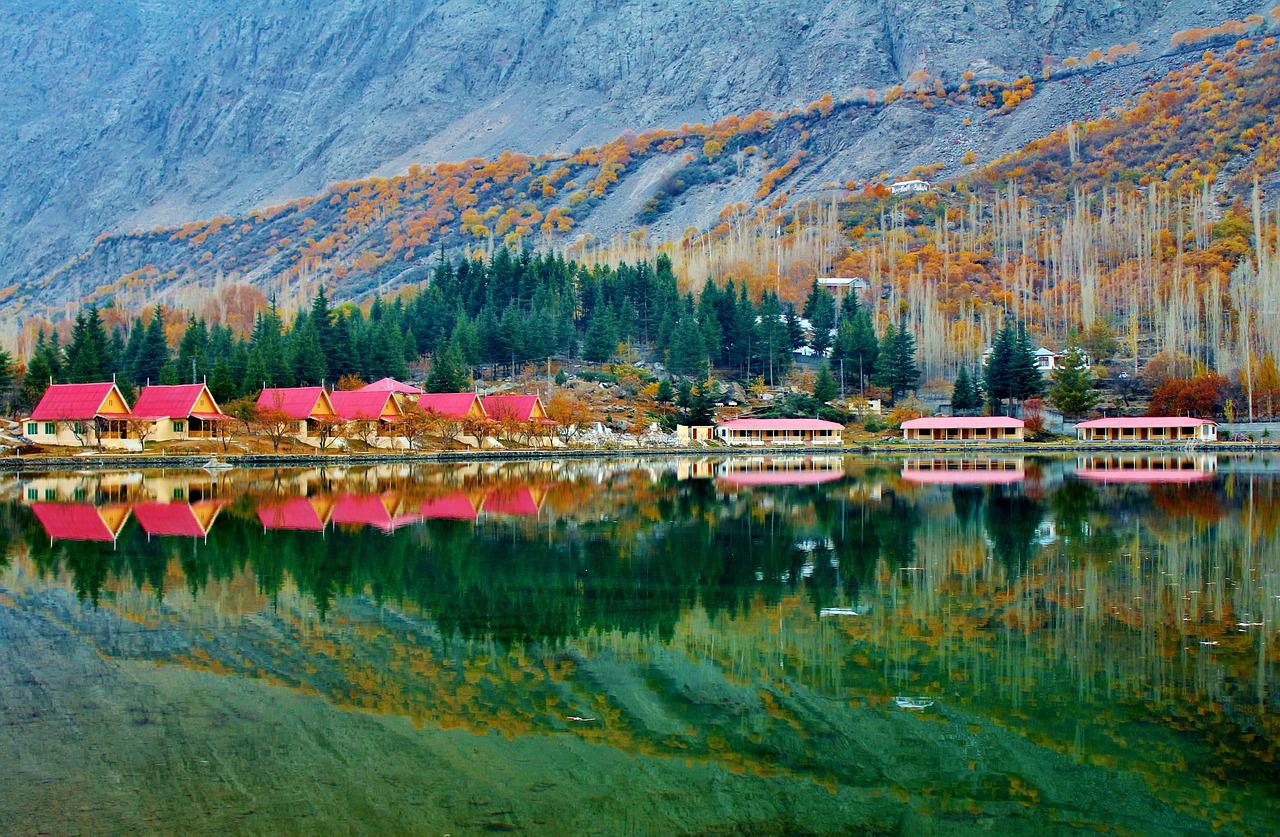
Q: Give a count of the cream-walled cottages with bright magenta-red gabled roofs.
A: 6